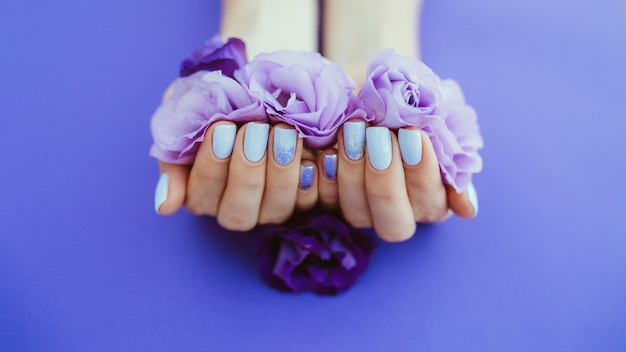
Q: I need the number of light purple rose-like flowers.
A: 4